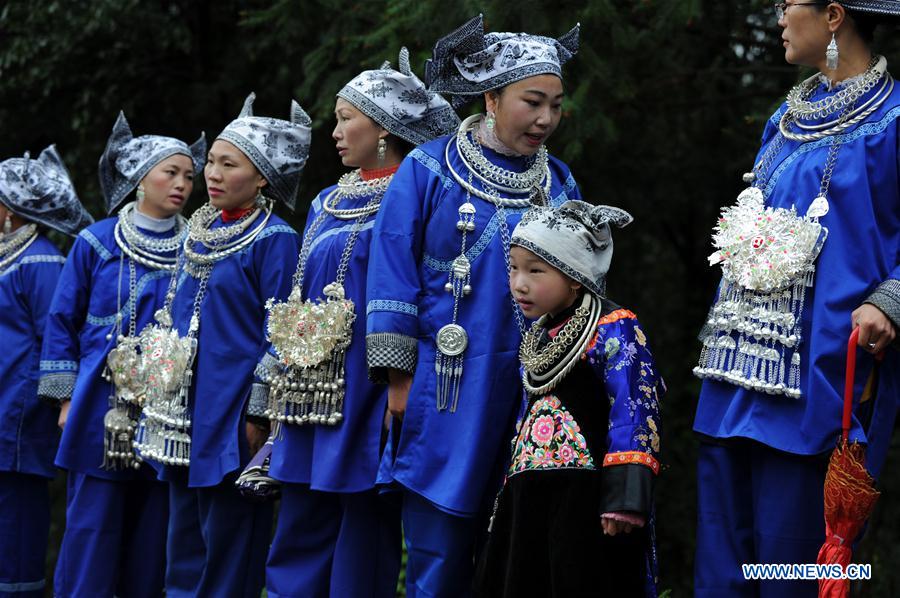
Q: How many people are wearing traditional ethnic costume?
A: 7